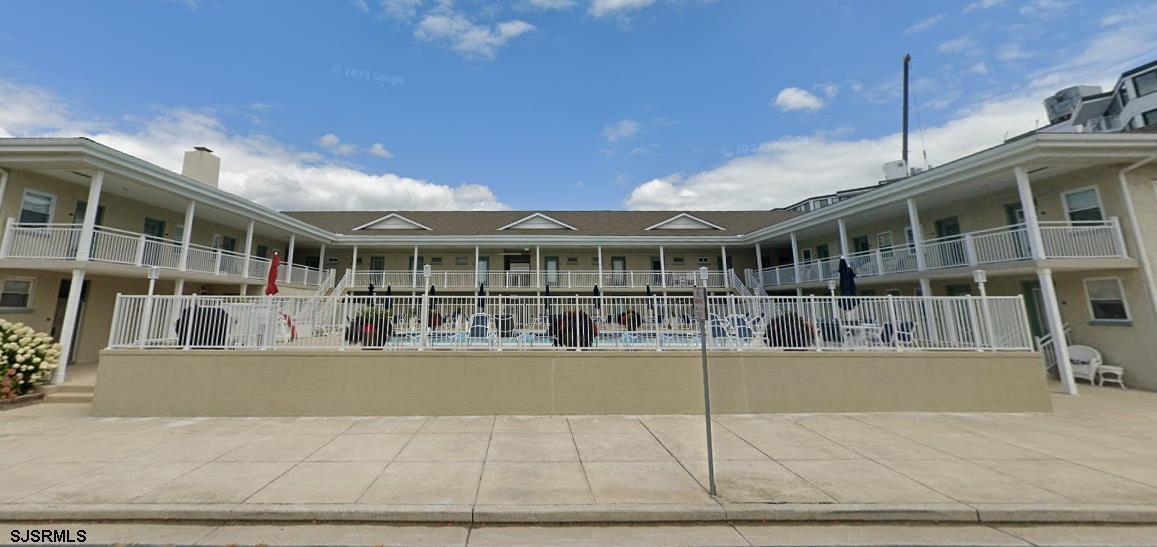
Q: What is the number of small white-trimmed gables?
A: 3